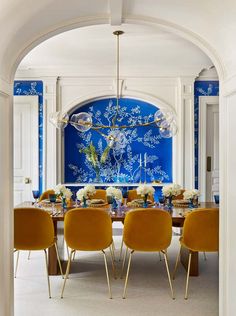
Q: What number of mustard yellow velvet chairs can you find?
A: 8